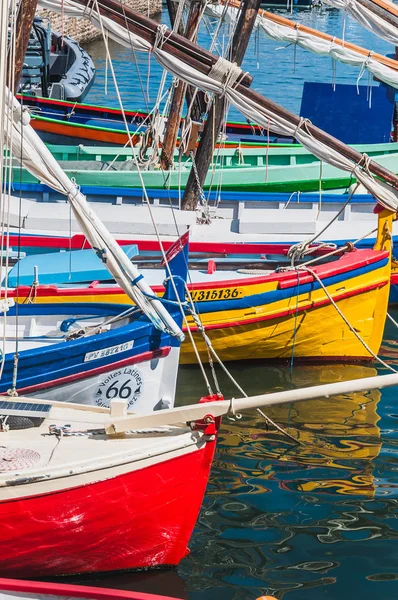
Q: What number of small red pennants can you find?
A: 0